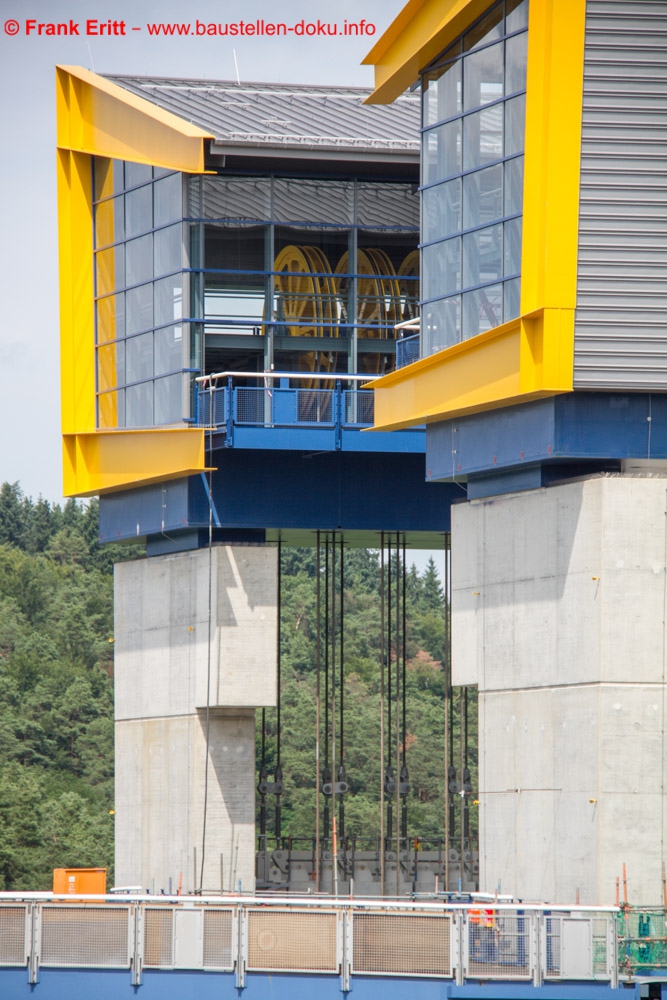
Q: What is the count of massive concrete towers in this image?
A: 2